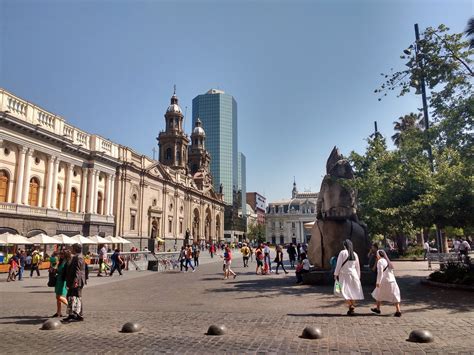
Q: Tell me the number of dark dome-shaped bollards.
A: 5